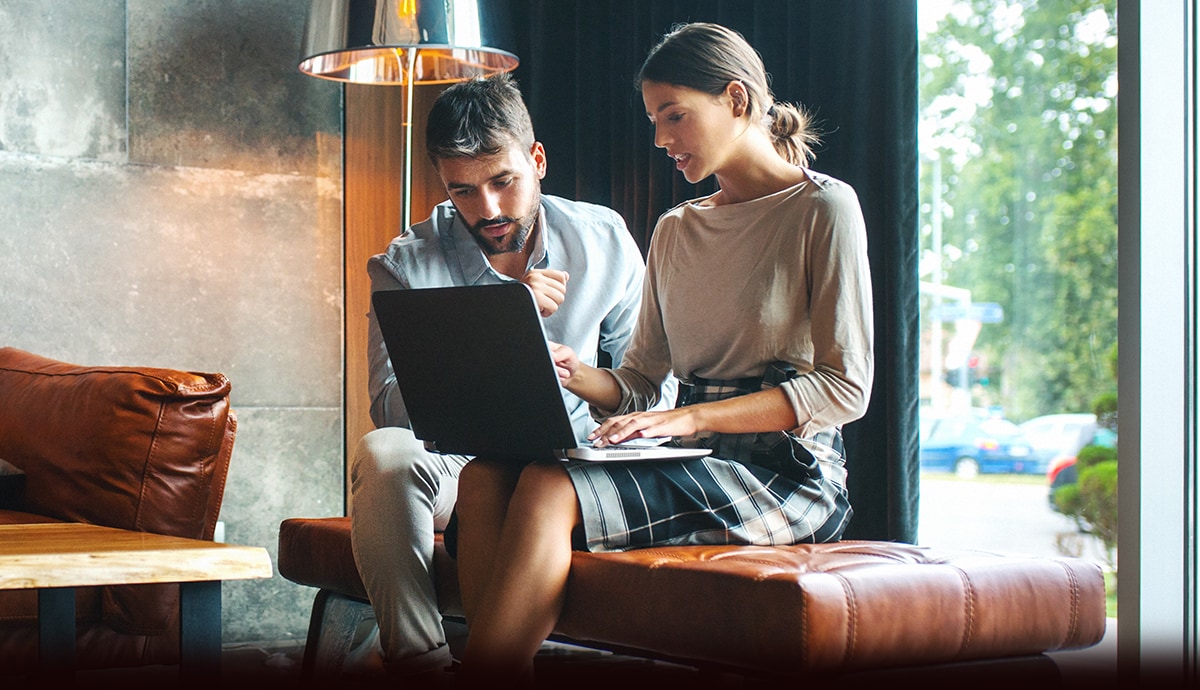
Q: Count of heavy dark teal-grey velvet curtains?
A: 1